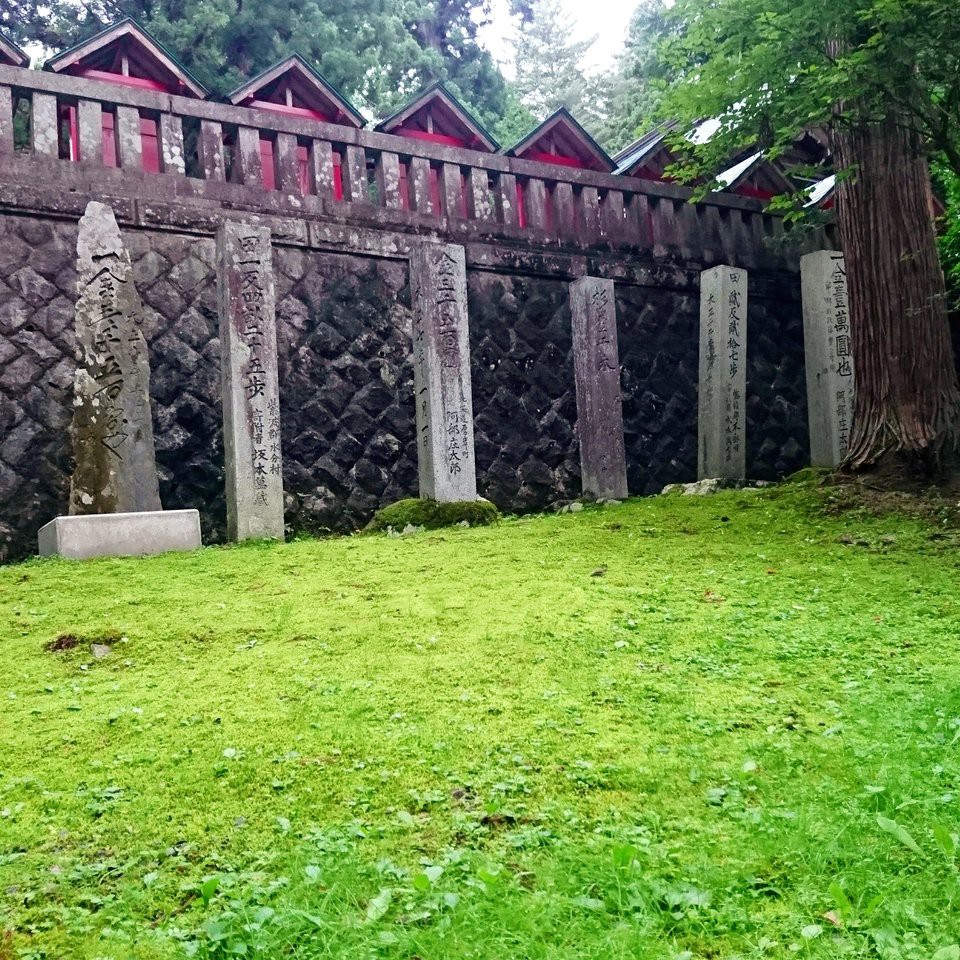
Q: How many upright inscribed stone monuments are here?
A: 6